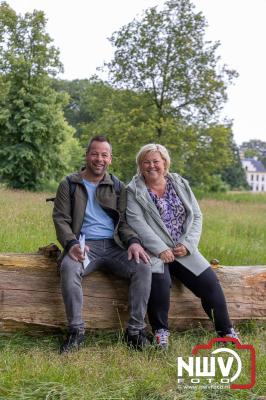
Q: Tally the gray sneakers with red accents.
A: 2